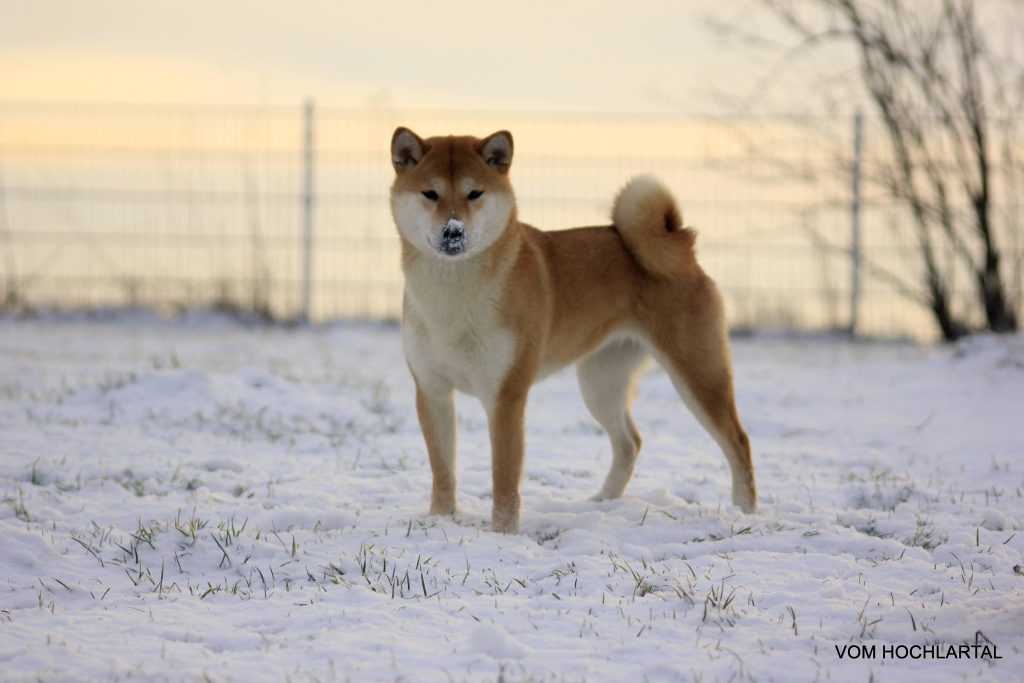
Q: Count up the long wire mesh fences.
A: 1